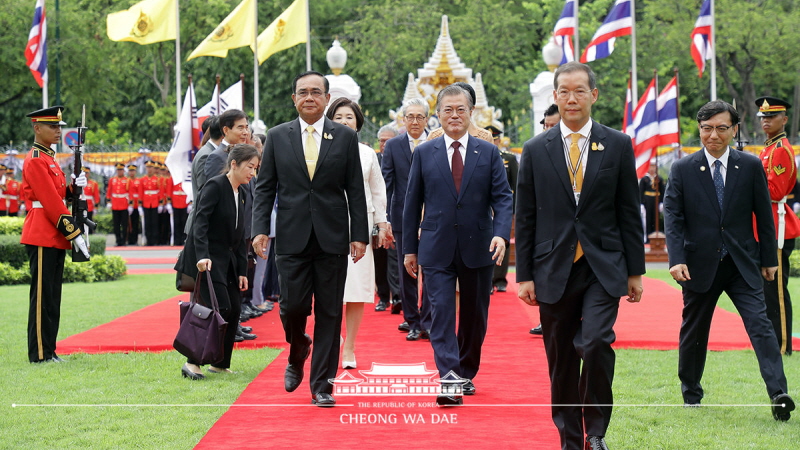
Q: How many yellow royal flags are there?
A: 3